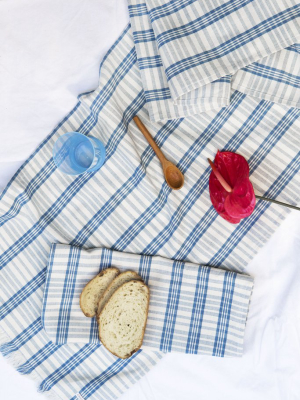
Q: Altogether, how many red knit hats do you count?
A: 0